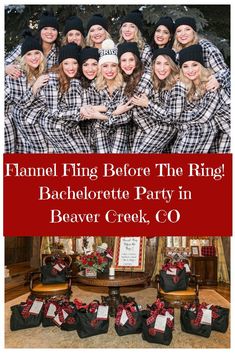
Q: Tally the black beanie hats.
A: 12